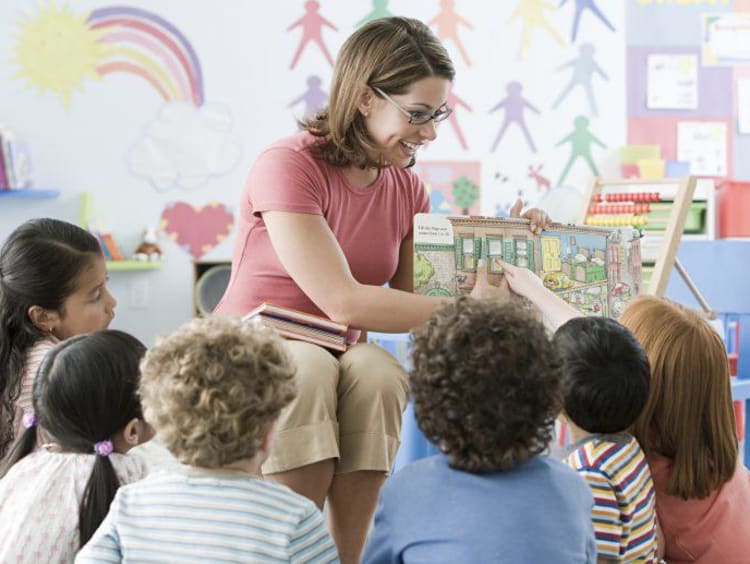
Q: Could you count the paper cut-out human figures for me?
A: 10